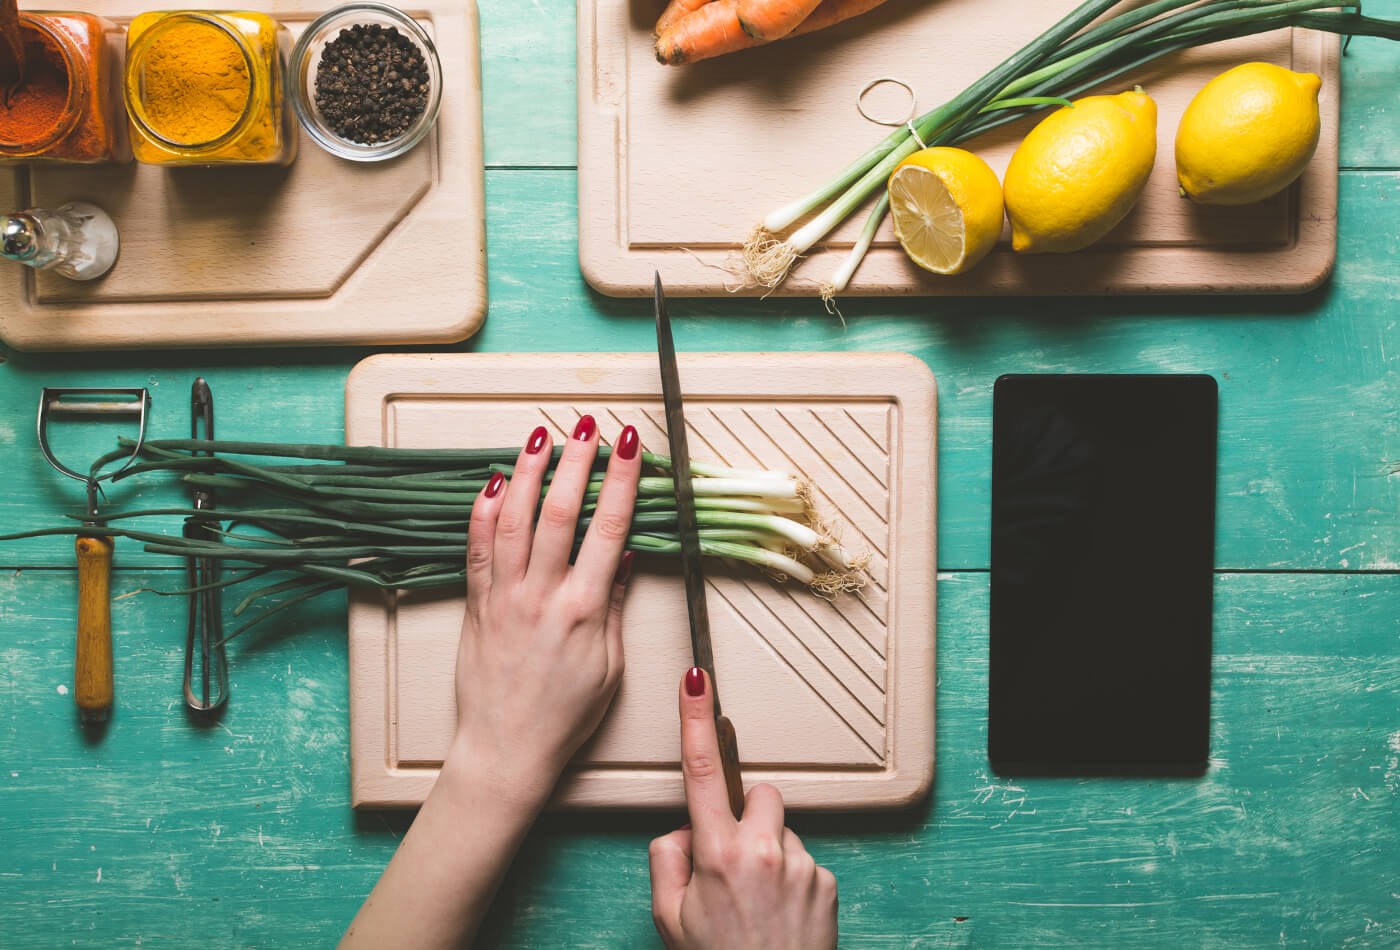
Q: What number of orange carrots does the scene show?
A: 3